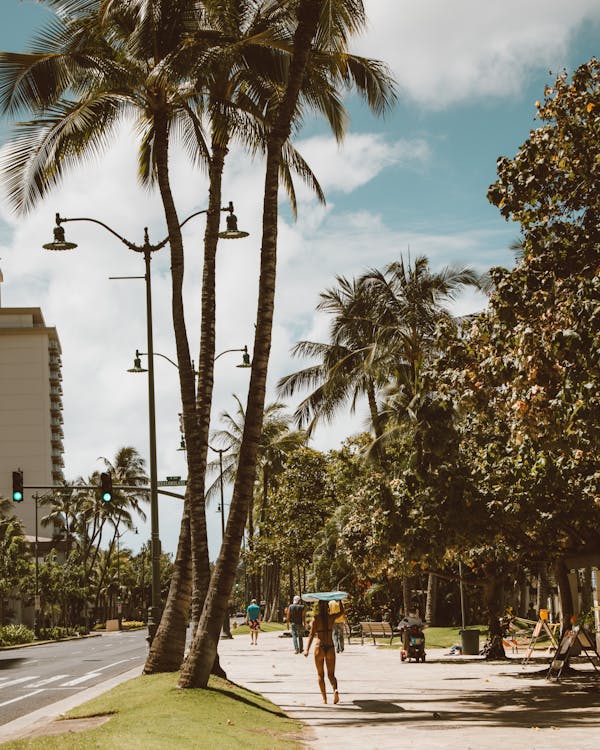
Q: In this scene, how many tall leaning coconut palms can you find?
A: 3